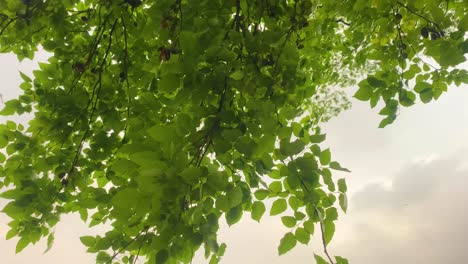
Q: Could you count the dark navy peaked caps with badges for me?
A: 0